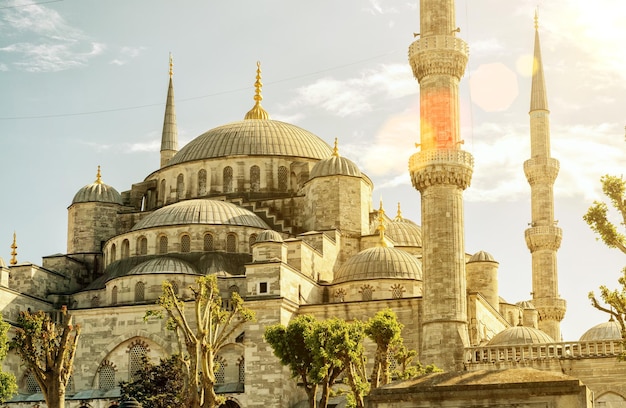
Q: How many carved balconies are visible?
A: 5